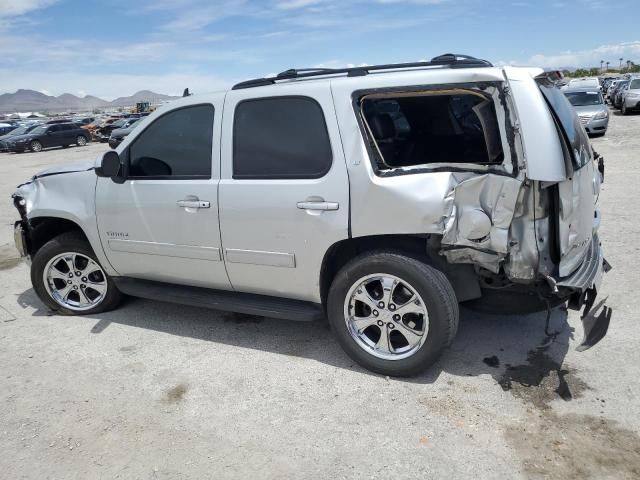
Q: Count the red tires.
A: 0